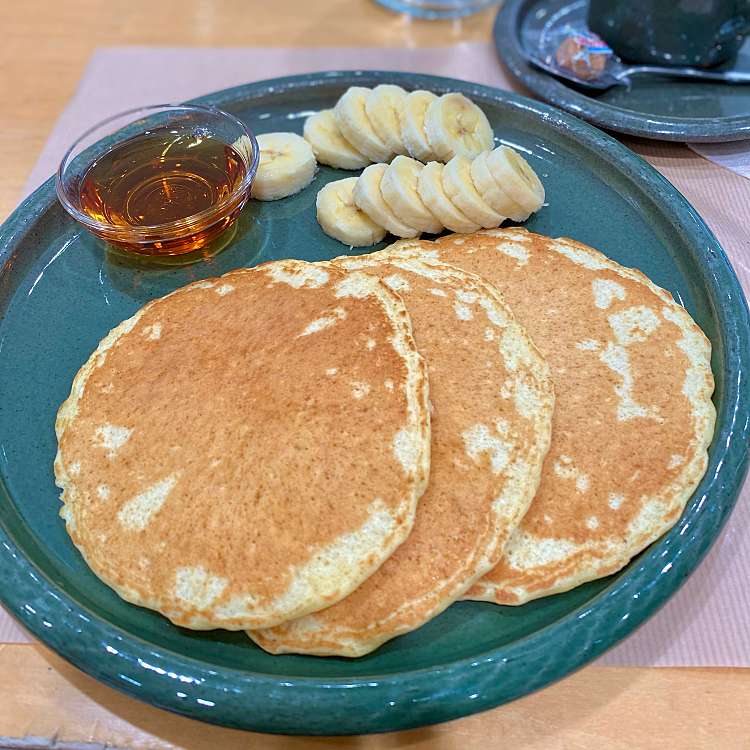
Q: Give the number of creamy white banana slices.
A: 13